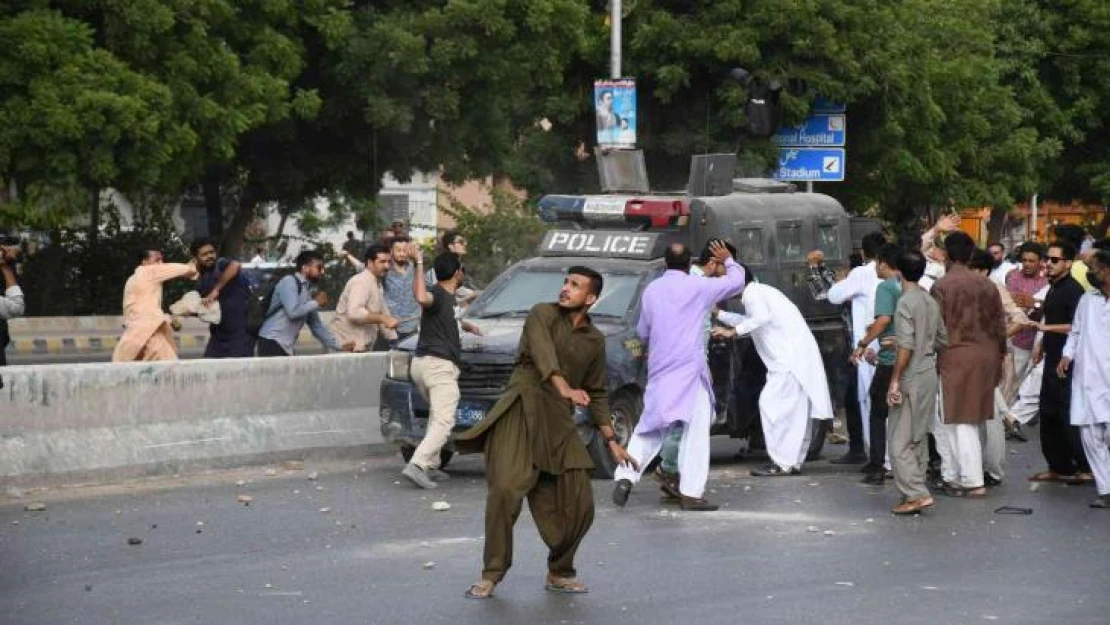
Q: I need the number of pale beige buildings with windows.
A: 1